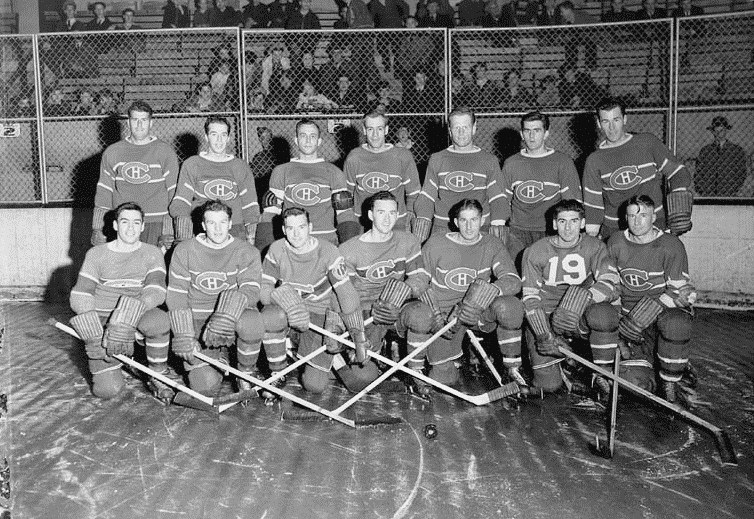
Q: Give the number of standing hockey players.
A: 7